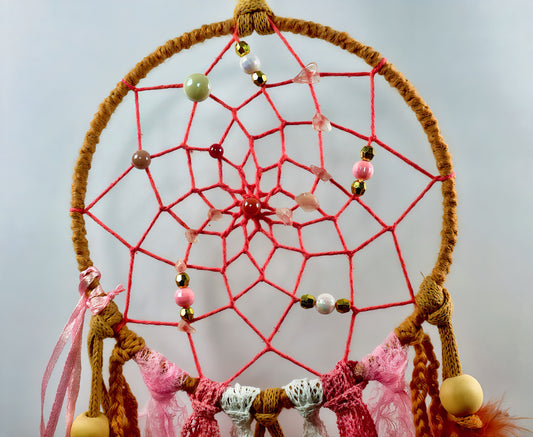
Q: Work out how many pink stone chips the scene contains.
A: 9